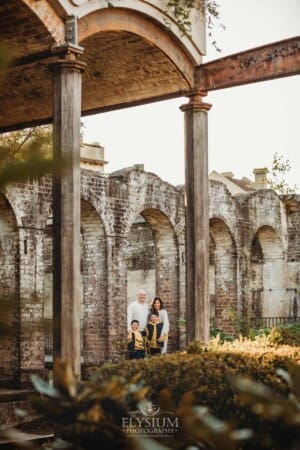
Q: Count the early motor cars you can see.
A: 0